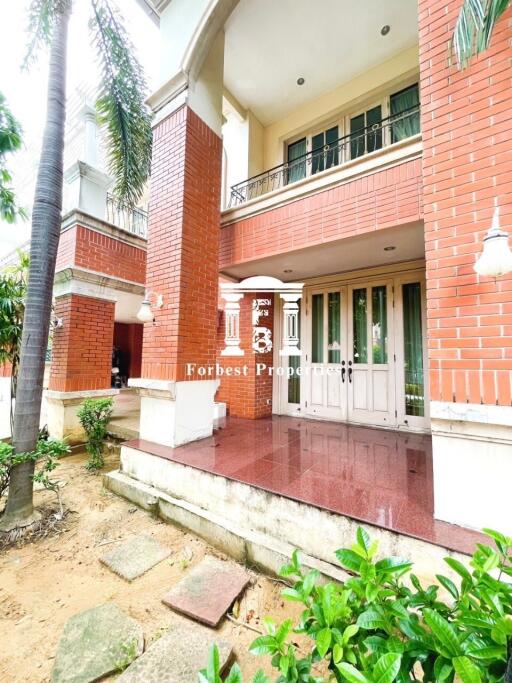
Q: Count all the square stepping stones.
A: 4